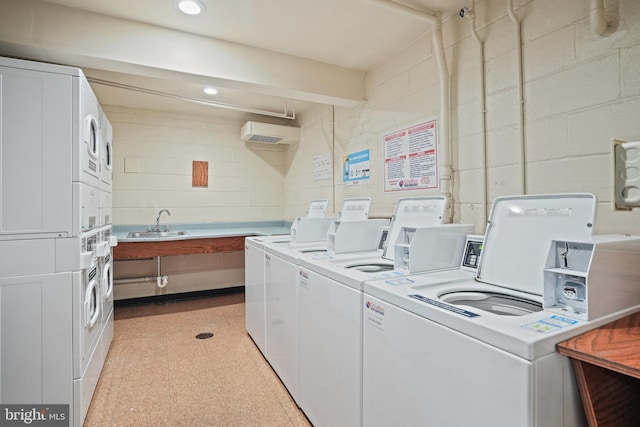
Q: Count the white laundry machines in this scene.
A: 8